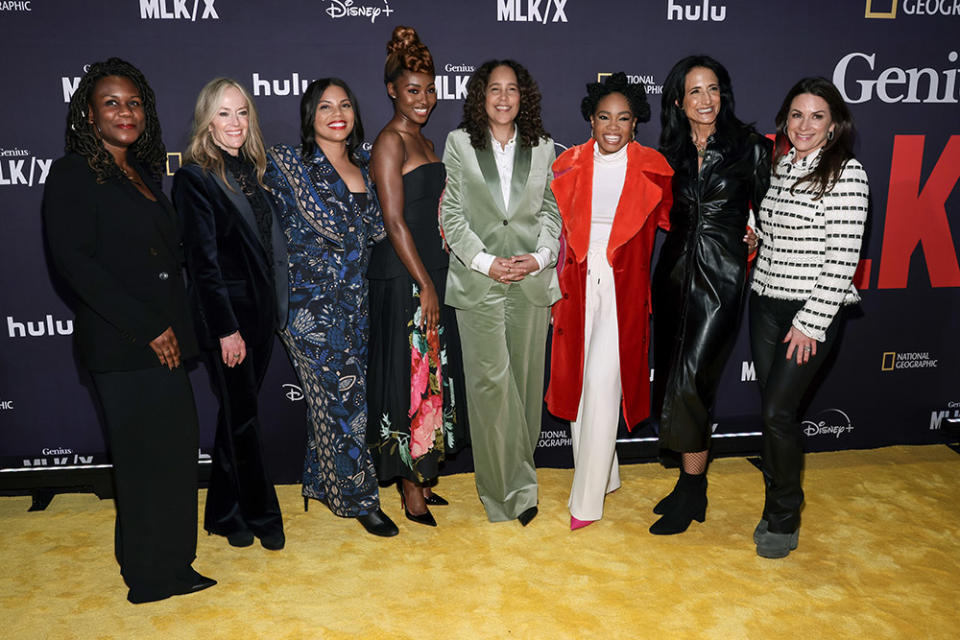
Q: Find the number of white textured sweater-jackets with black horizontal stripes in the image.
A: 1